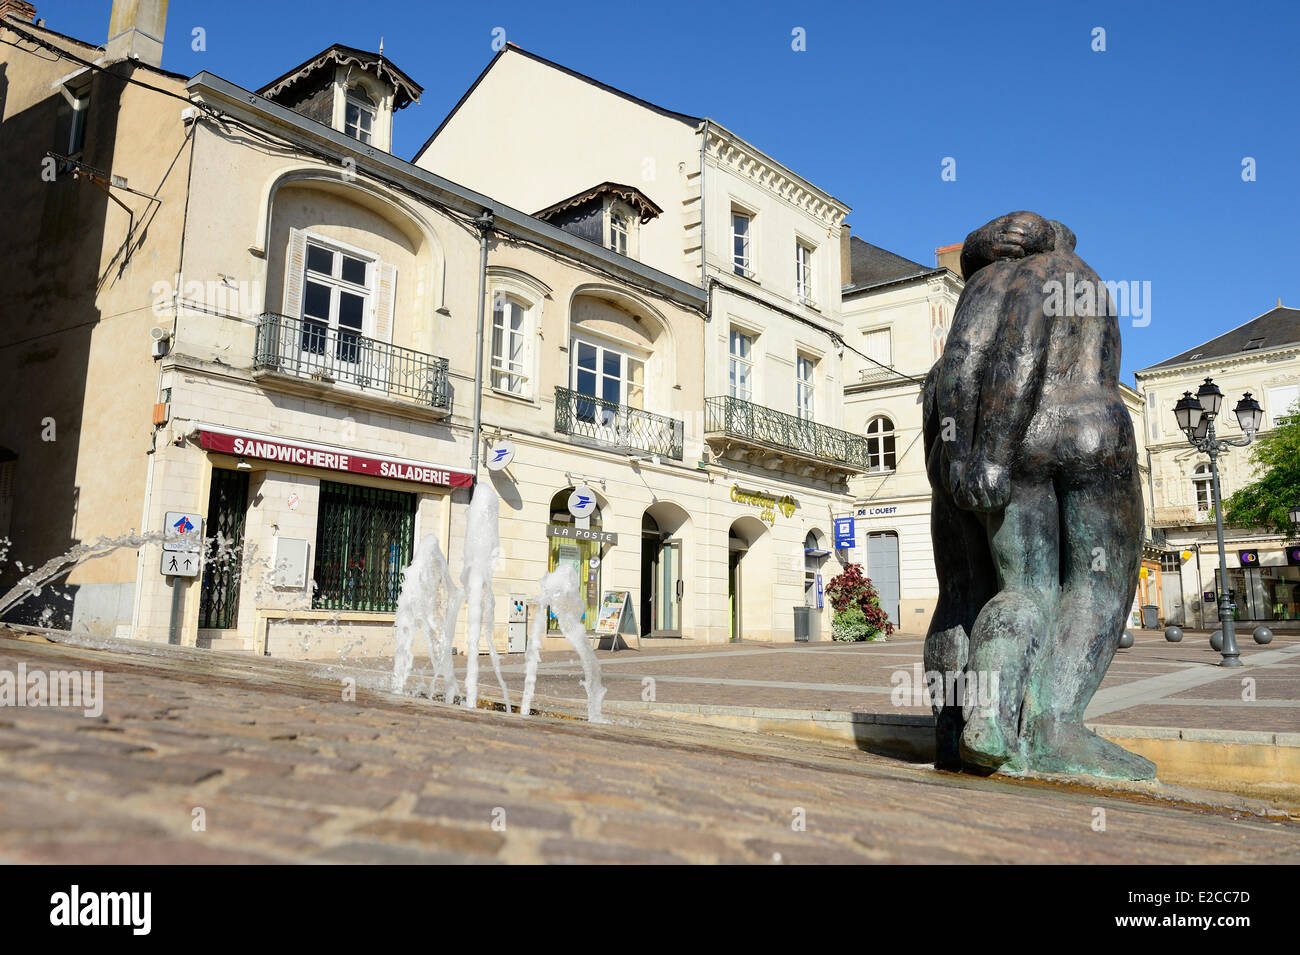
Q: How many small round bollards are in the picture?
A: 4